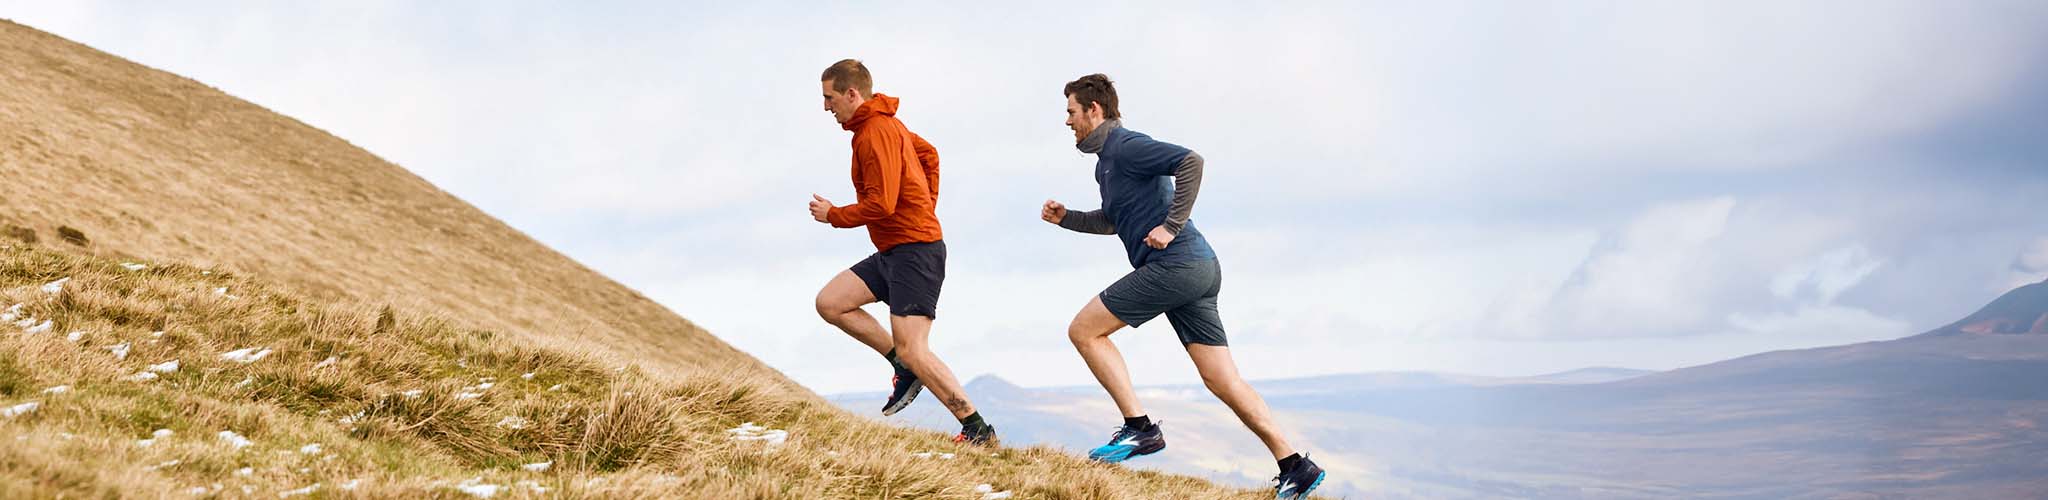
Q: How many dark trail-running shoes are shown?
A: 4